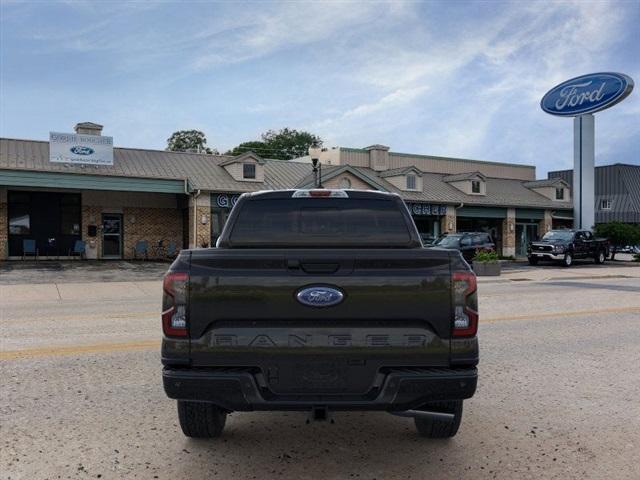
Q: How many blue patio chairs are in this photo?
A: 4